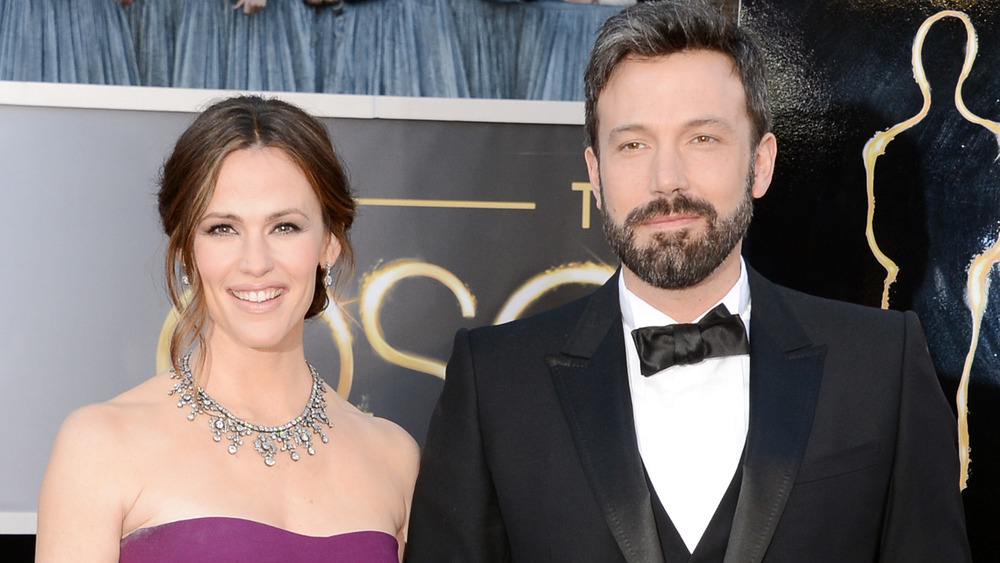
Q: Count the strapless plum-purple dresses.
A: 1